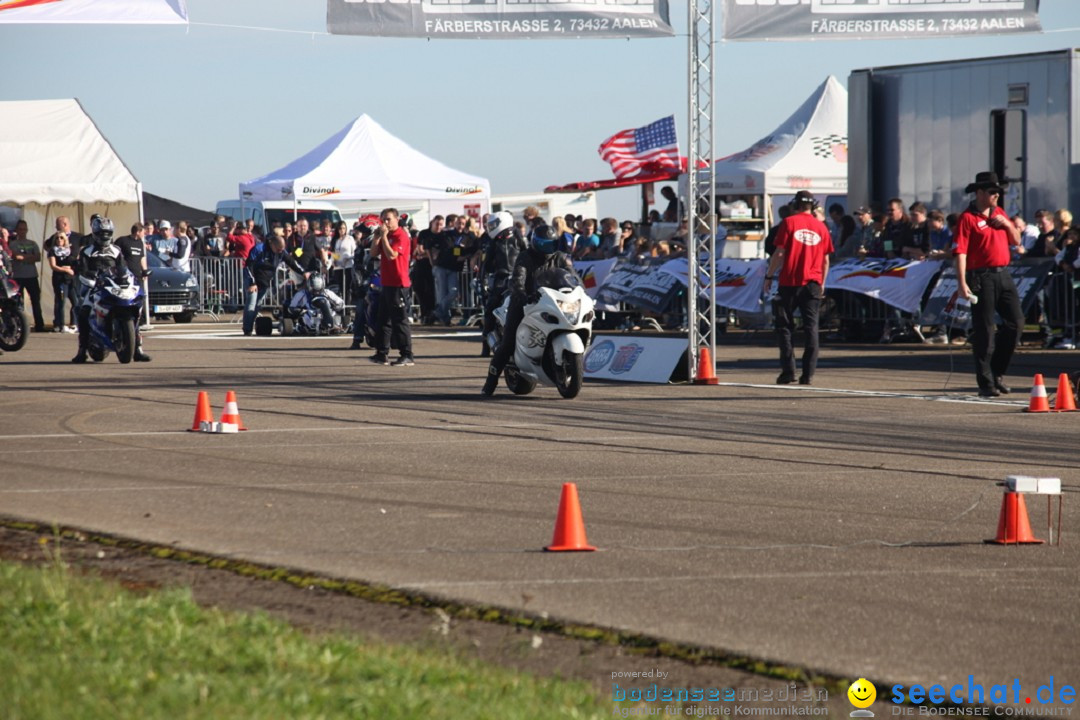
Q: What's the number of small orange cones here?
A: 7